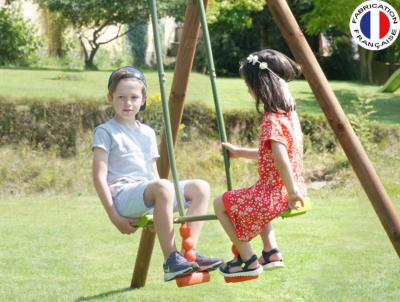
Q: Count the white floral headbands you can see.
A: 1